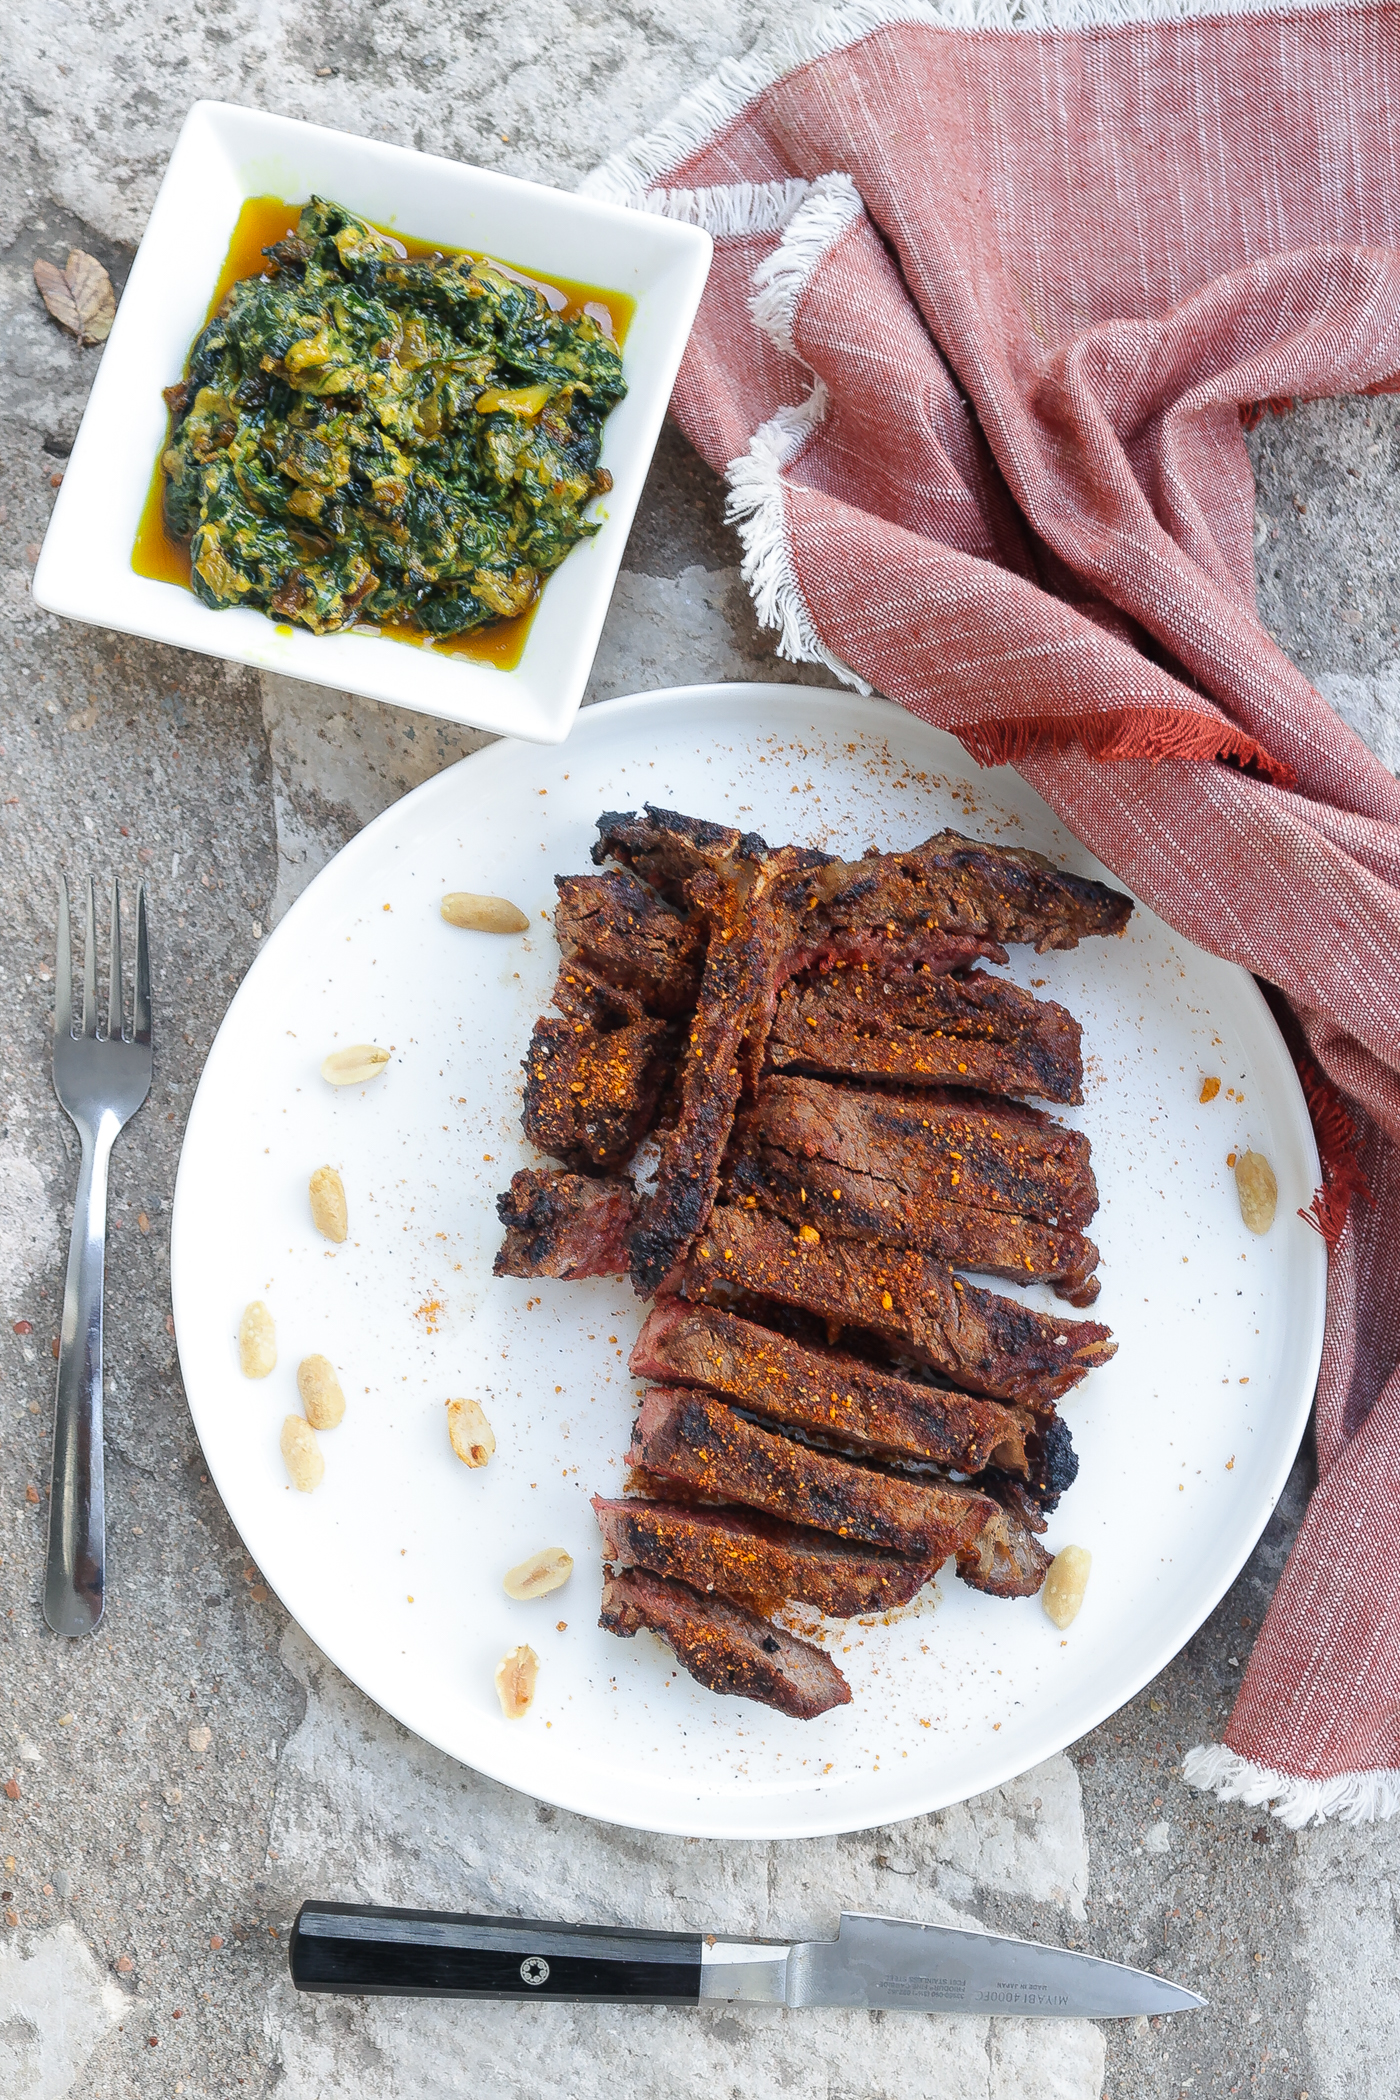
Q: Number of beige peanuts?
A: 11